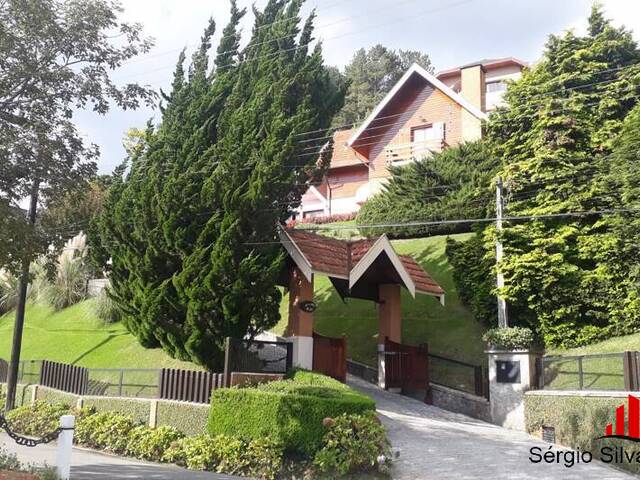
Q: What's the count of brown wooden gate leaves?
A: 2